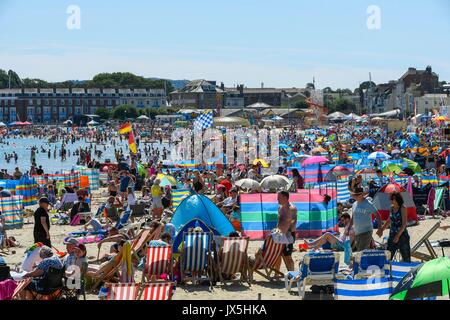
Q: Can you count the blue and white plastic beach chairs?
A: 2